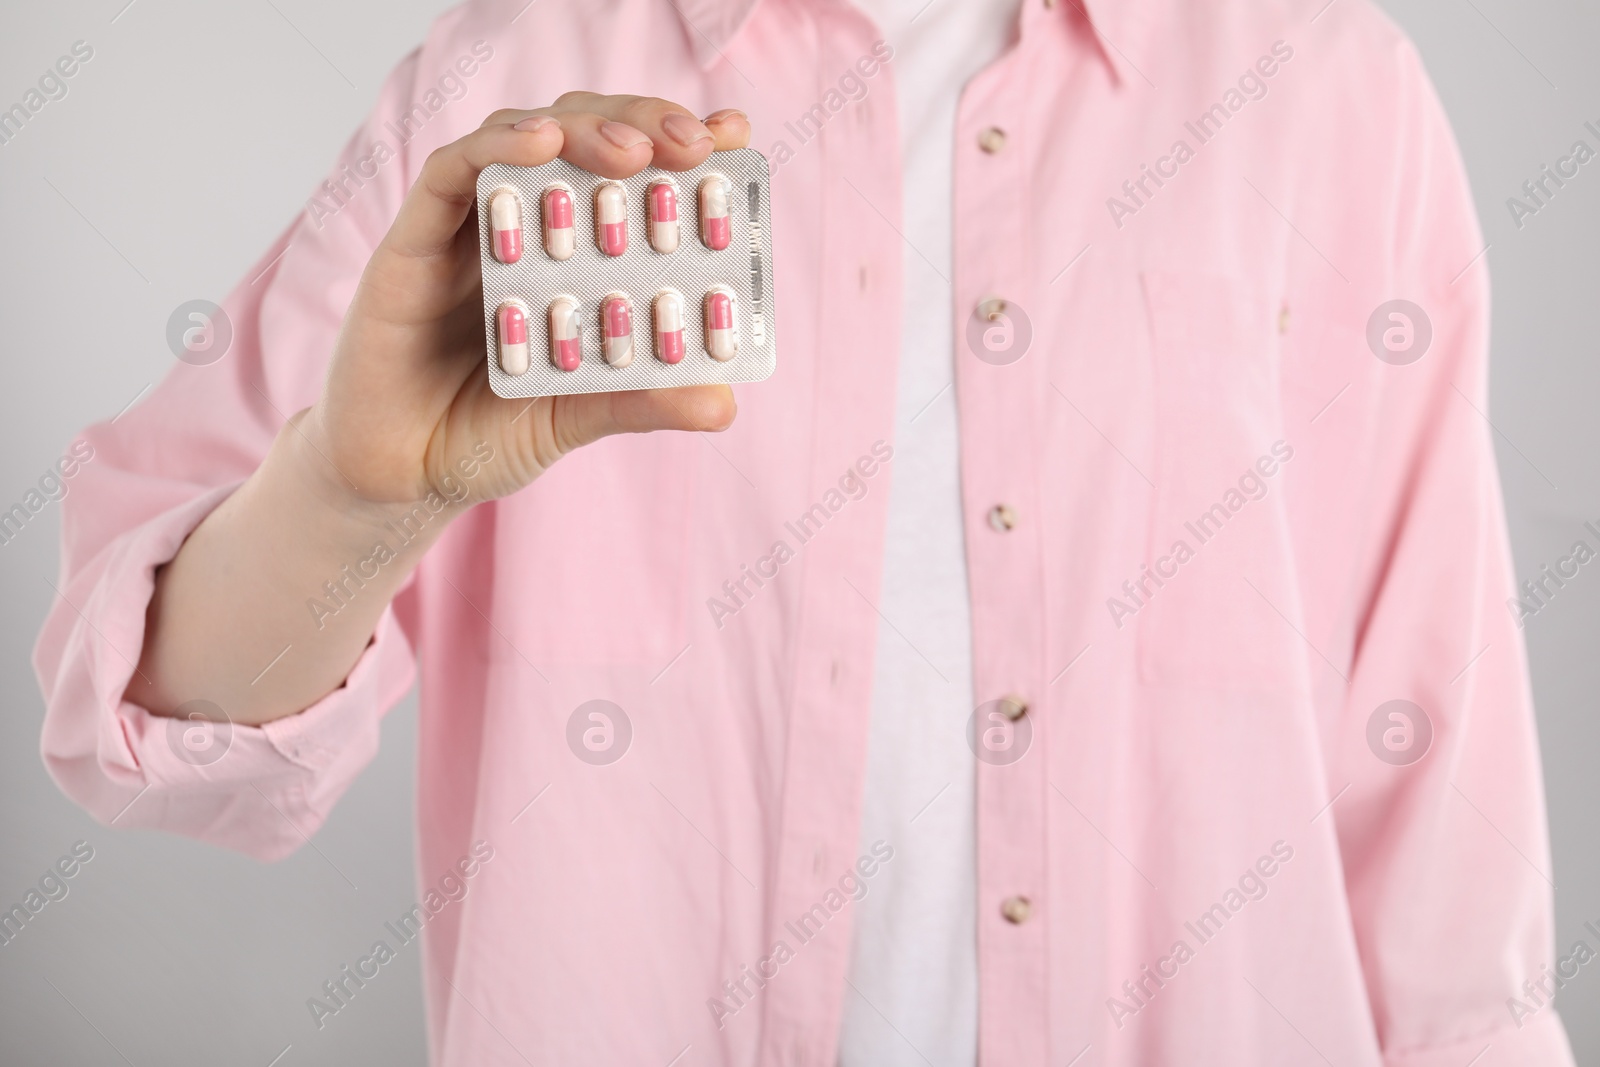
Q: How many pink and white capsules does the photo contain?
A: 10